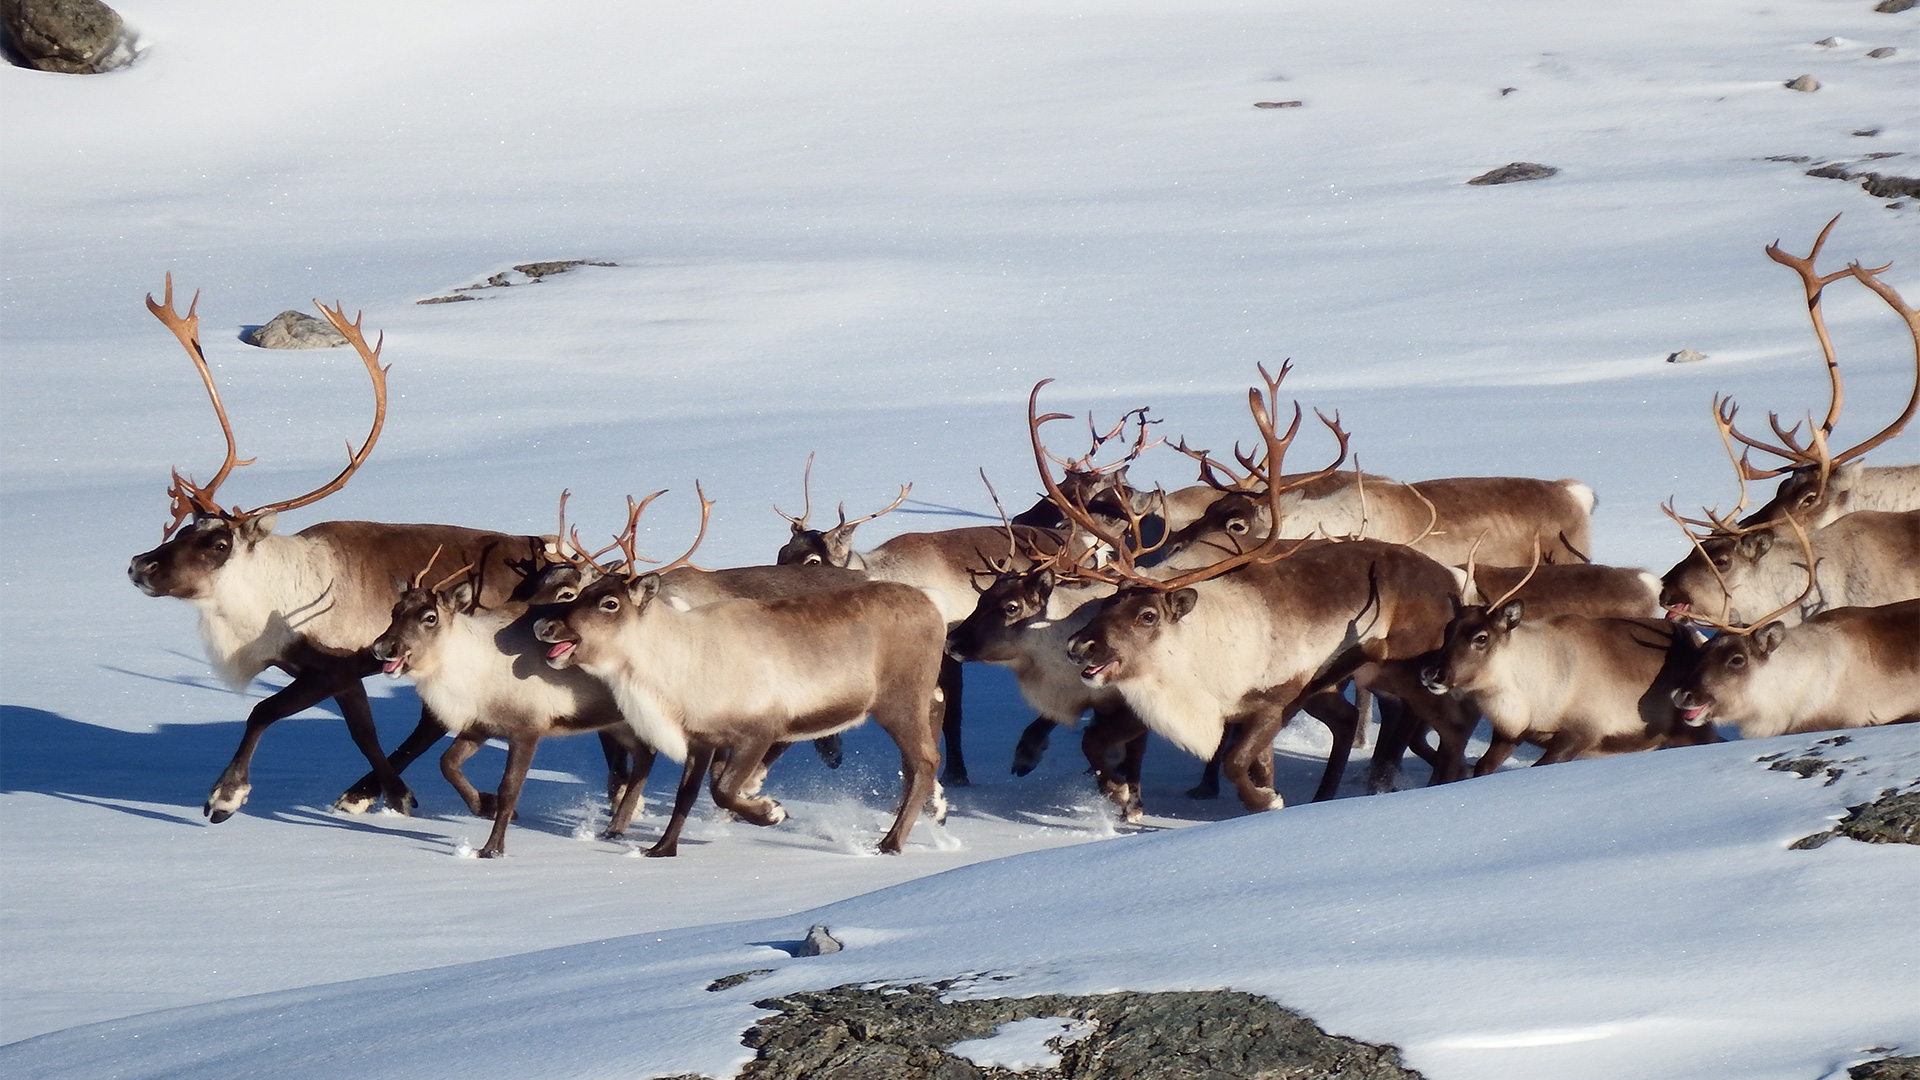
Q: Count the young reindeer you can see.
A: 2